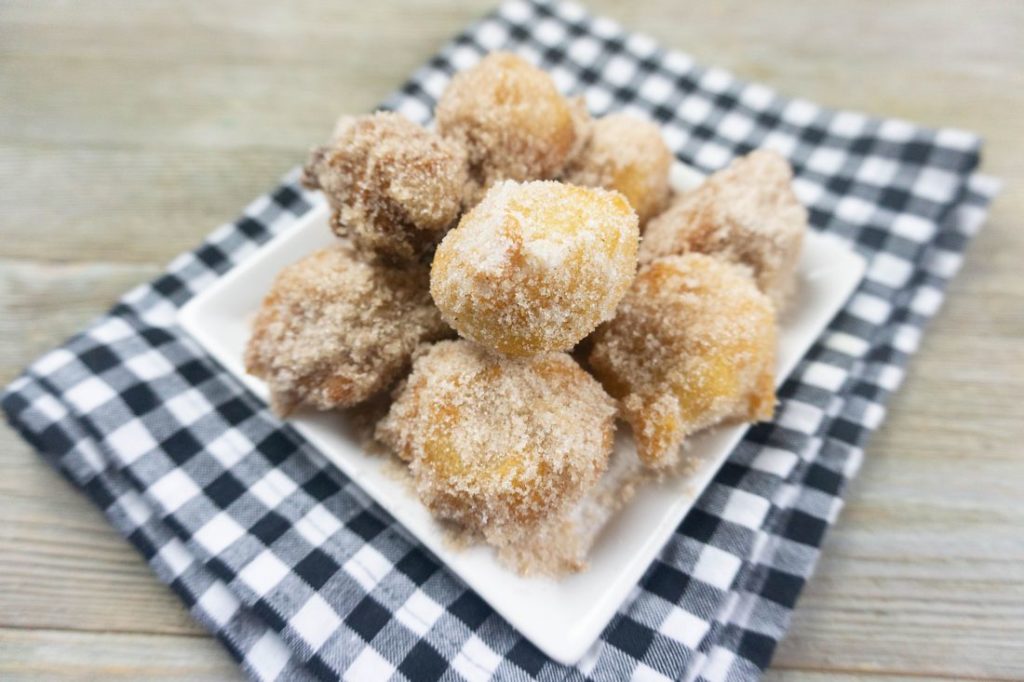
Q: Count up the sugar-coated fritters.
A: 8